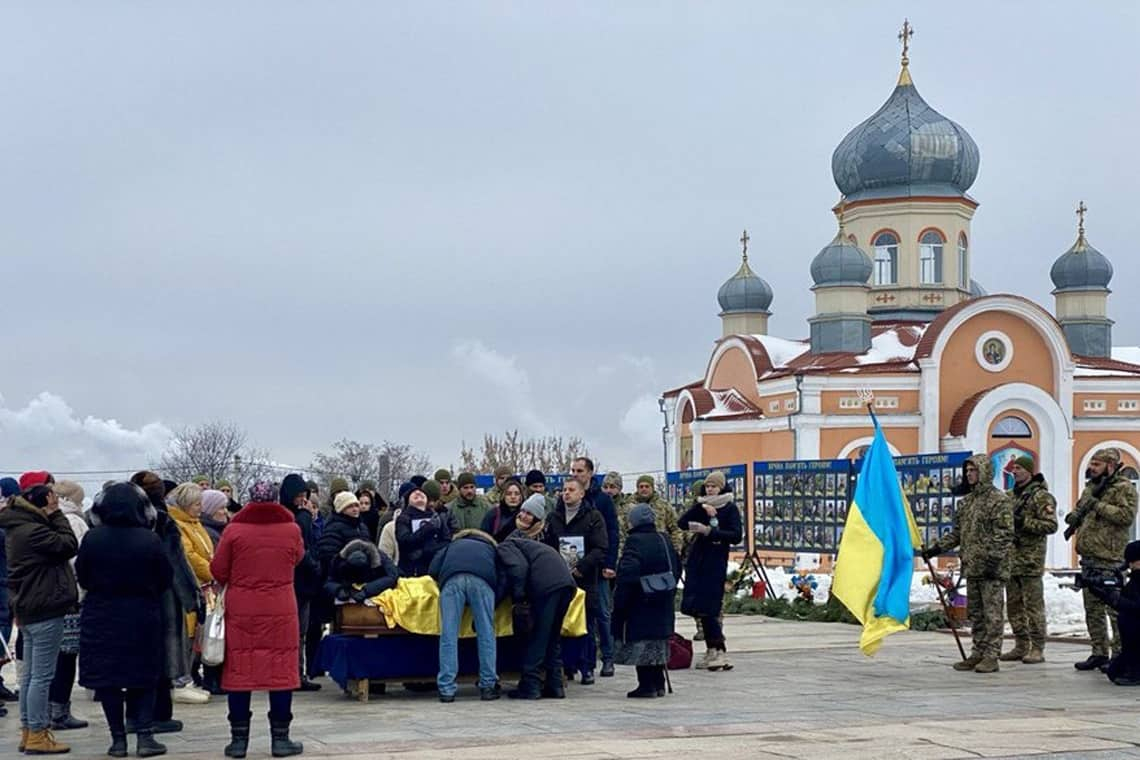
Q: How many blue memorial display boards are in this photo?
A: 4